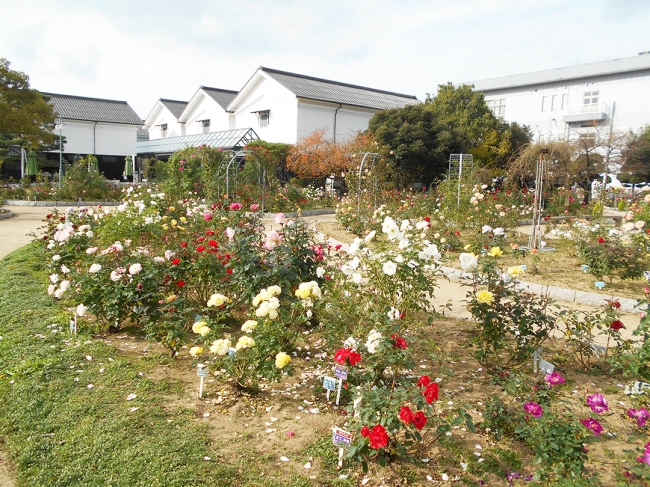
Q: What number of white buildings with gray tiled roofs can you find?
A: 4